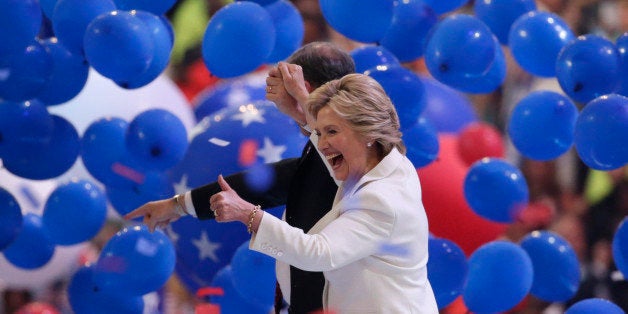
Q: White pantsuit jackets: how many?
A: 1